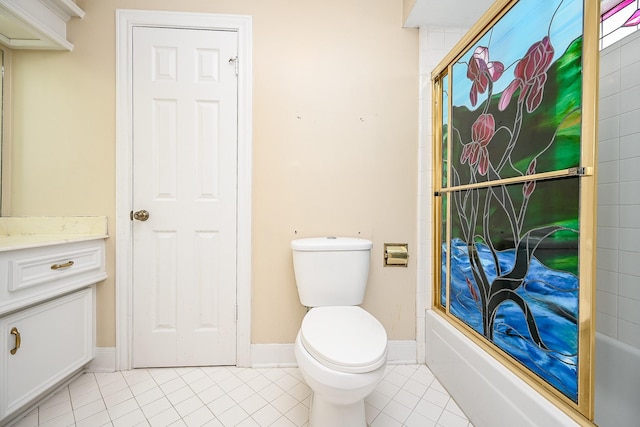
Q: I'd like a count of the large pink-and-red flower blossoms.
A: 3